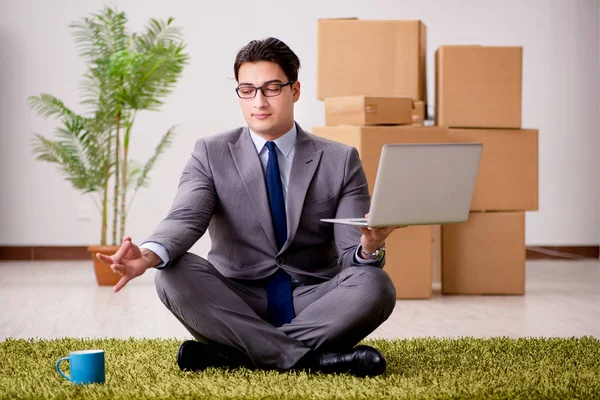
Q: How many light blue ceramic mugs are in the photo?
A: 1